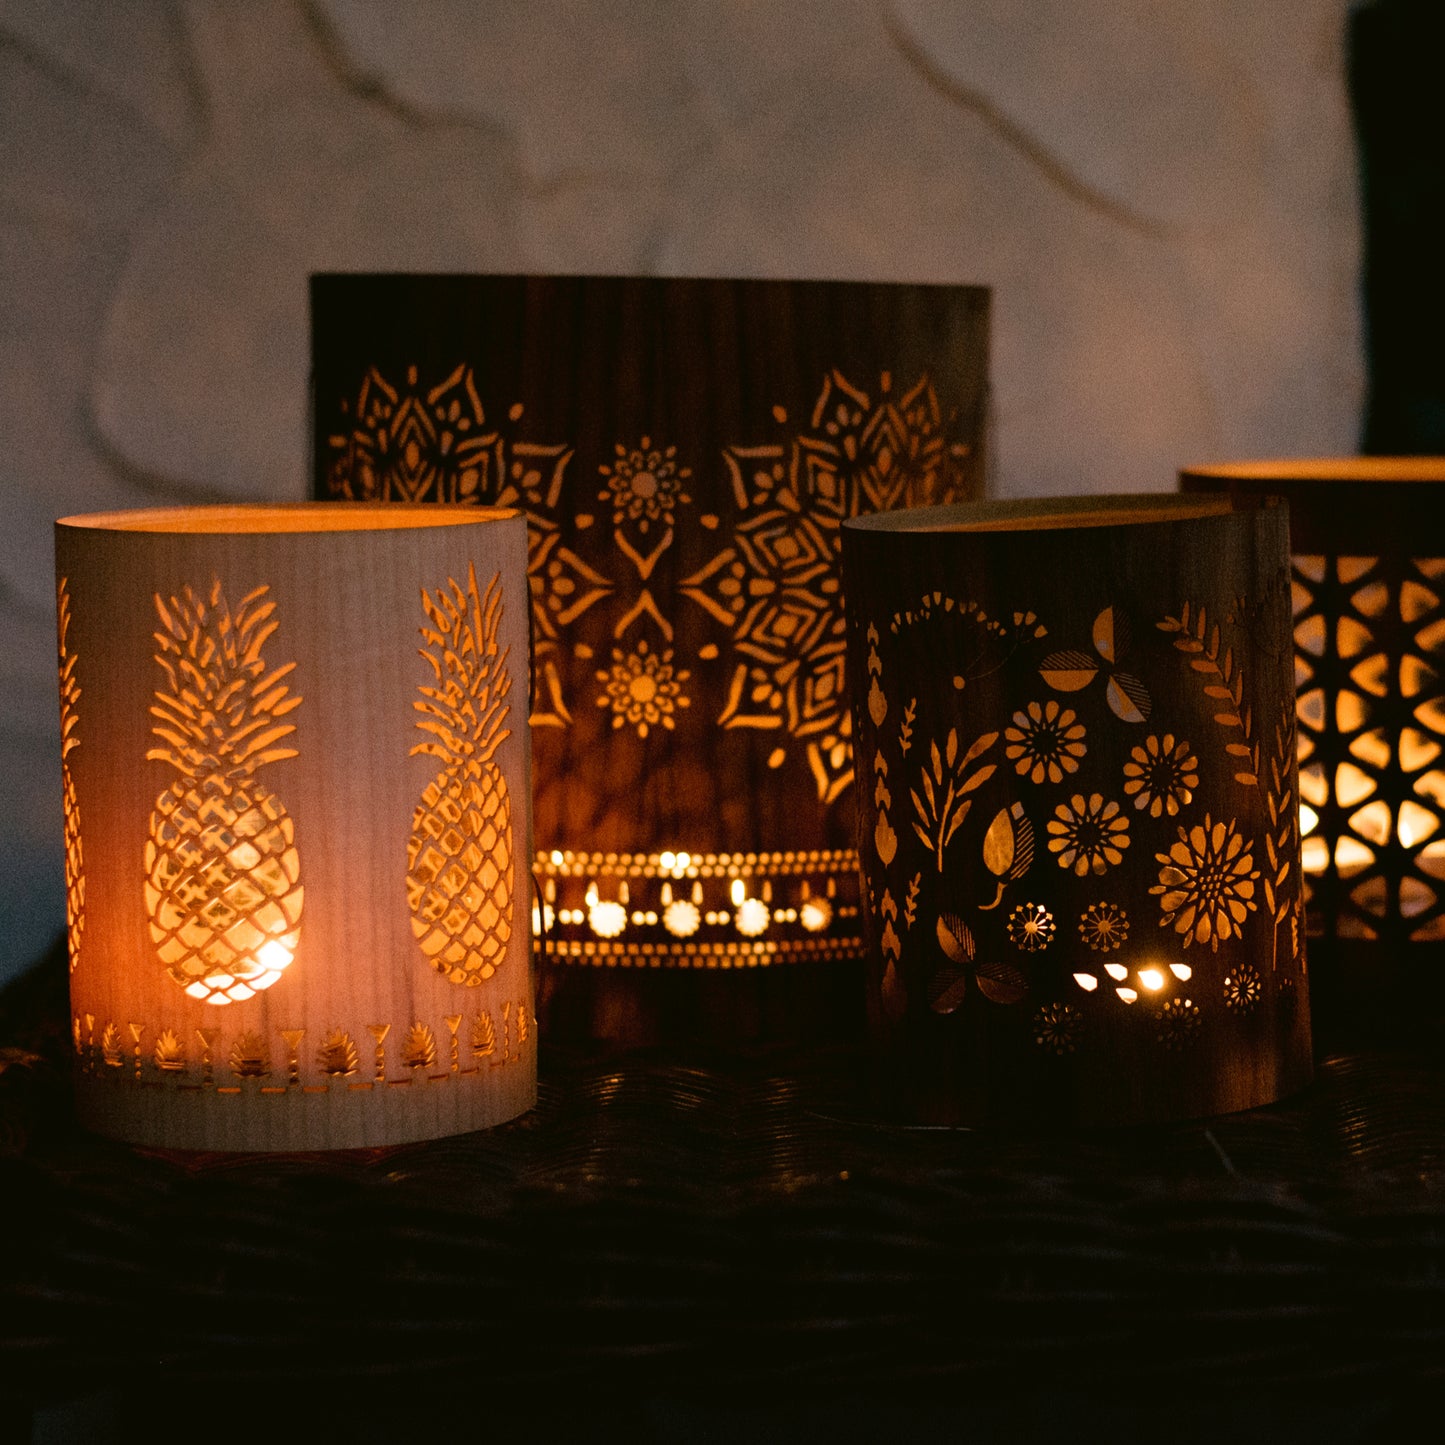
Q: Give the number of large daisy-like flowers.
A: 4